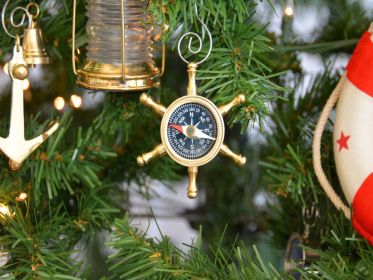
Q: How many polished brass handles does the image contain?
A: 6